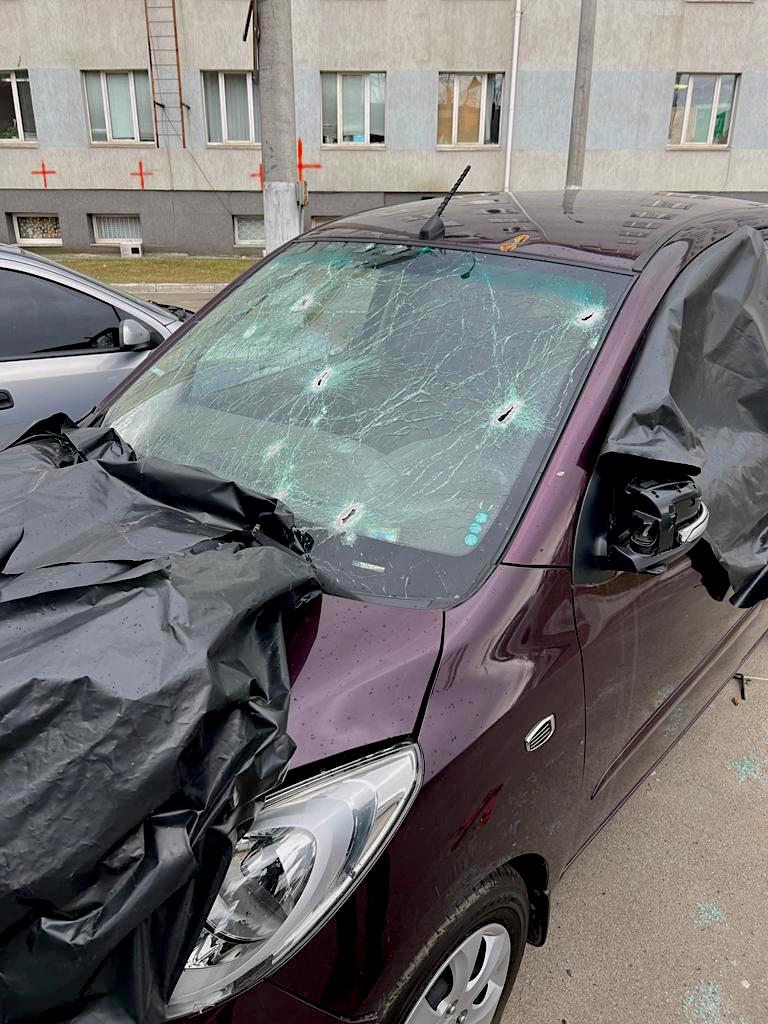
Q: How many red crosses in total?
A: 4